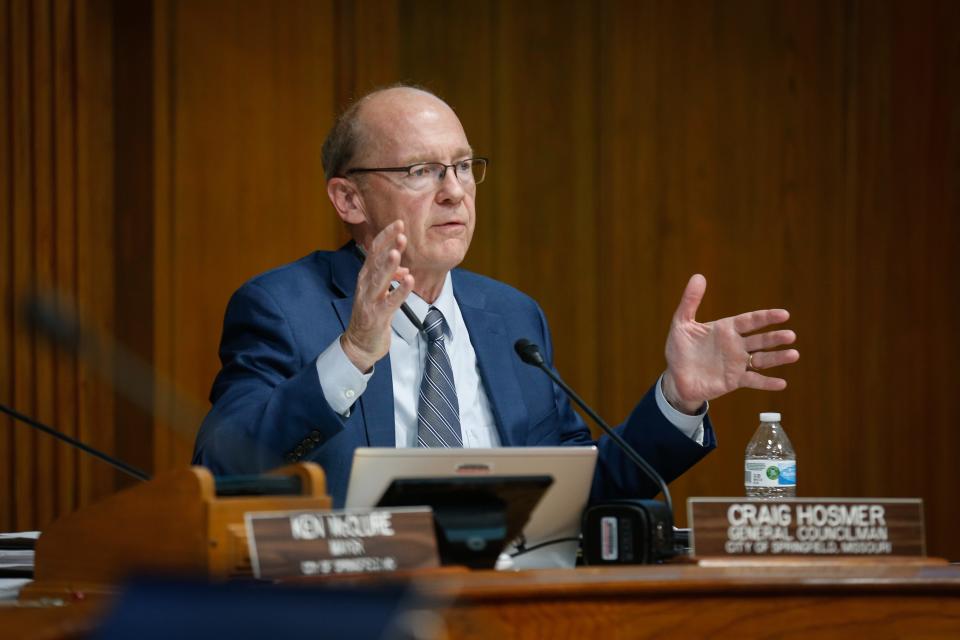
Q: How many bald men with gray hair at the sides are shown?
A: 1